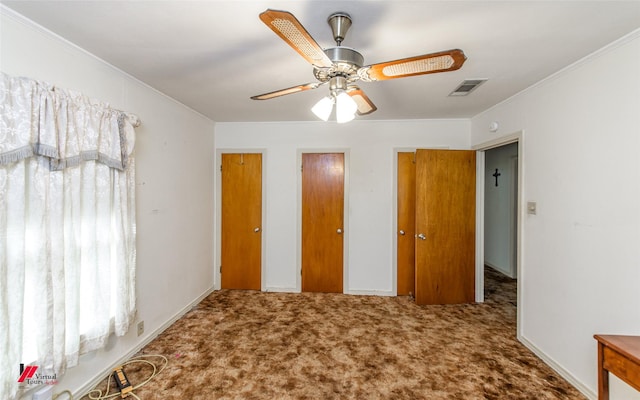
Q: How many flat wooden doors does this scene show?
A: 4